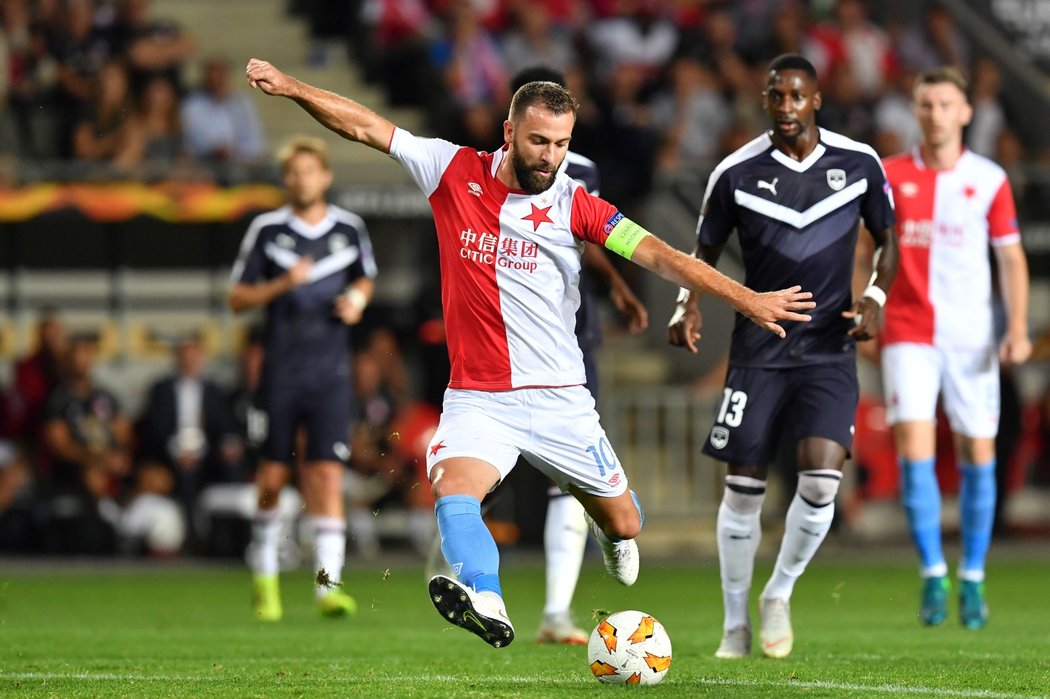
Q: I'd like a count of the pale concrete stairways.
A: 1